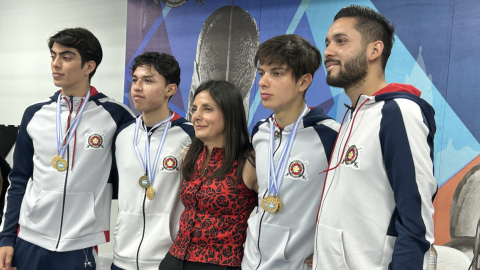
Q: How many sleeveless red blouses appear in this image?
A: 1